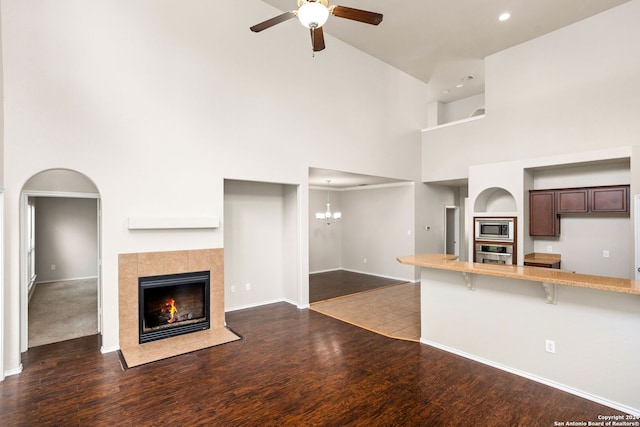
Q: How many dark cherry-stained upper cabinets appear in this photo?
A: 3